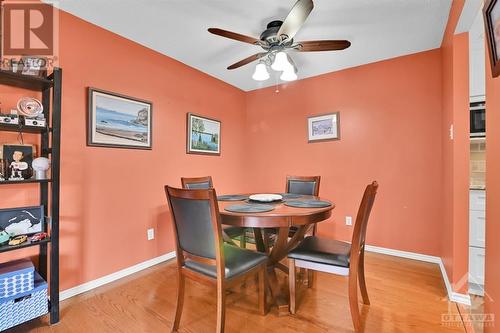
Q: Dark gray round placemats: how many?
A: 4